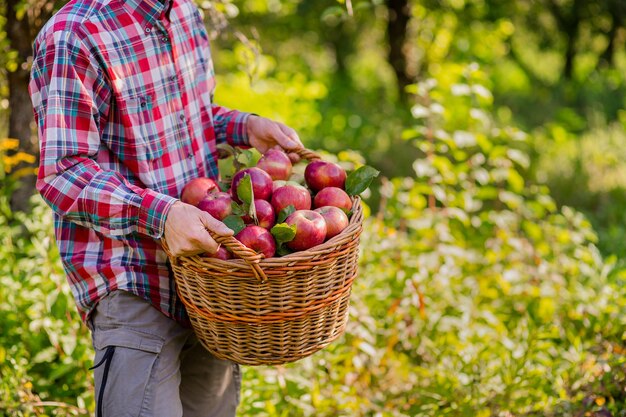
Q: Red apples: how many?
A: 12